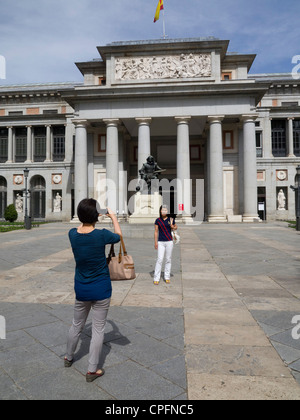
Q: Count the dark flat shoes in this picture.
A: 2